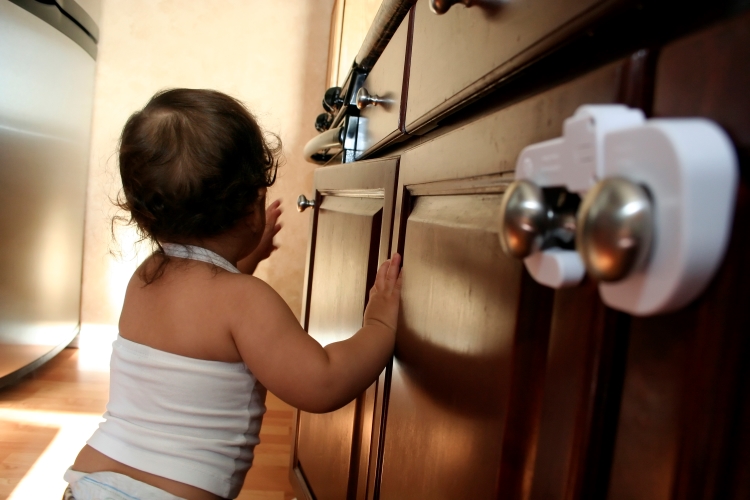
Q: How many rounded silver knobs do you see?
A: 5